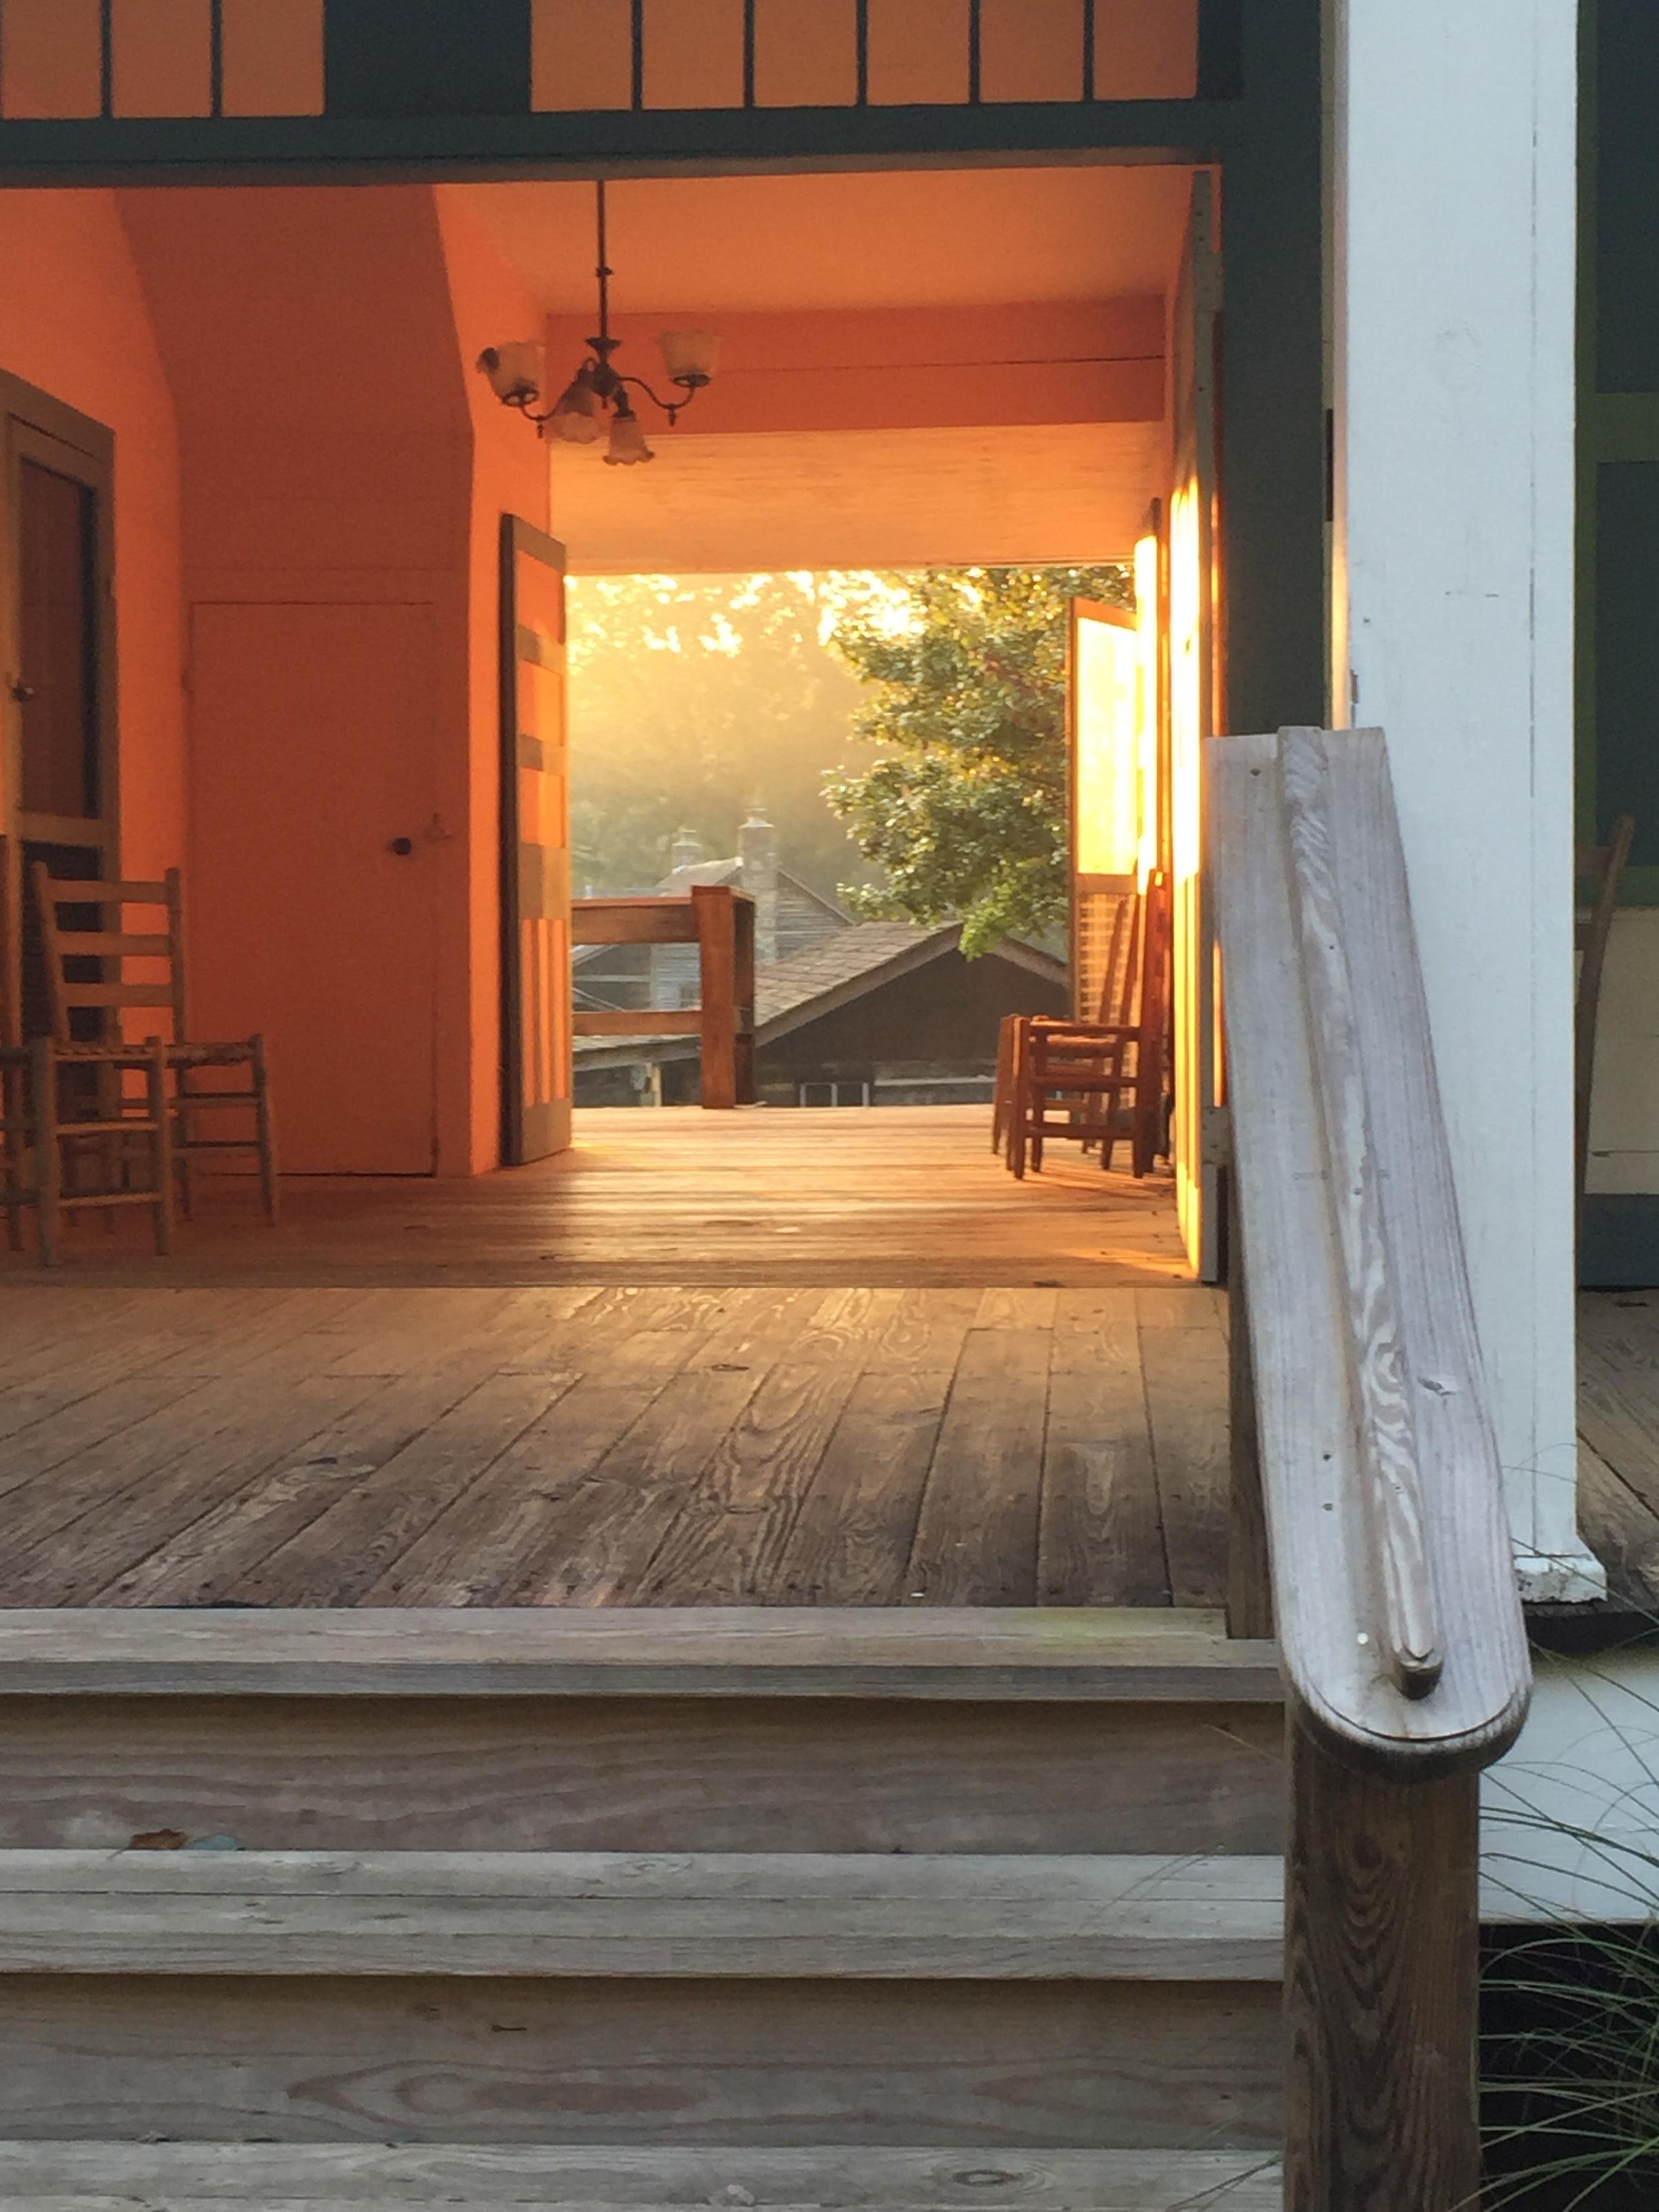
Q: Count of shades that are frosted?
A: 4